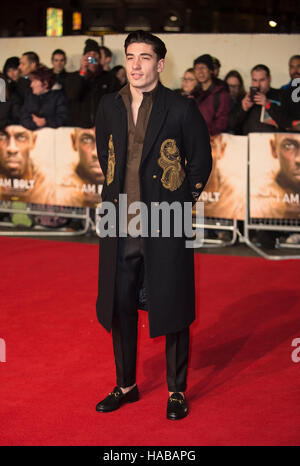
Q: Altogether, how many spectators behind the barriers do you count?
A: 13